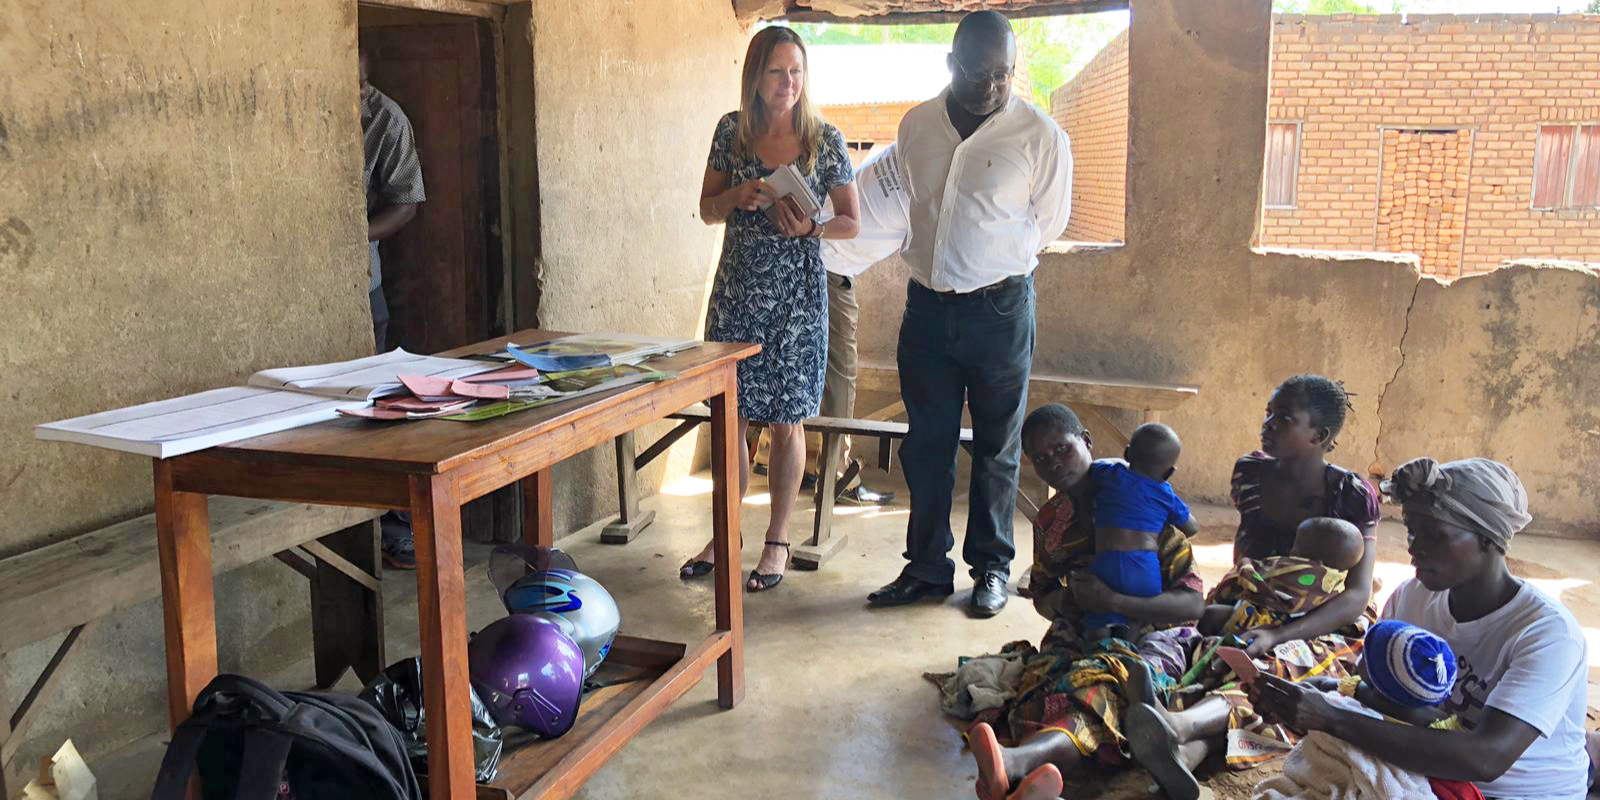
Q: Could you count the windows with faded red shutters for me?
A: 2